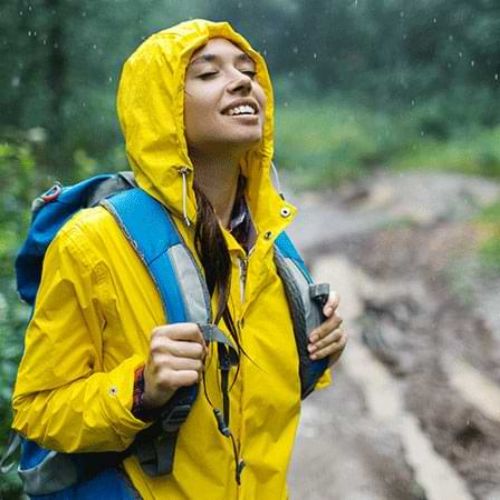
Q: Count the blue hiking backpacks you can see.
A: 1